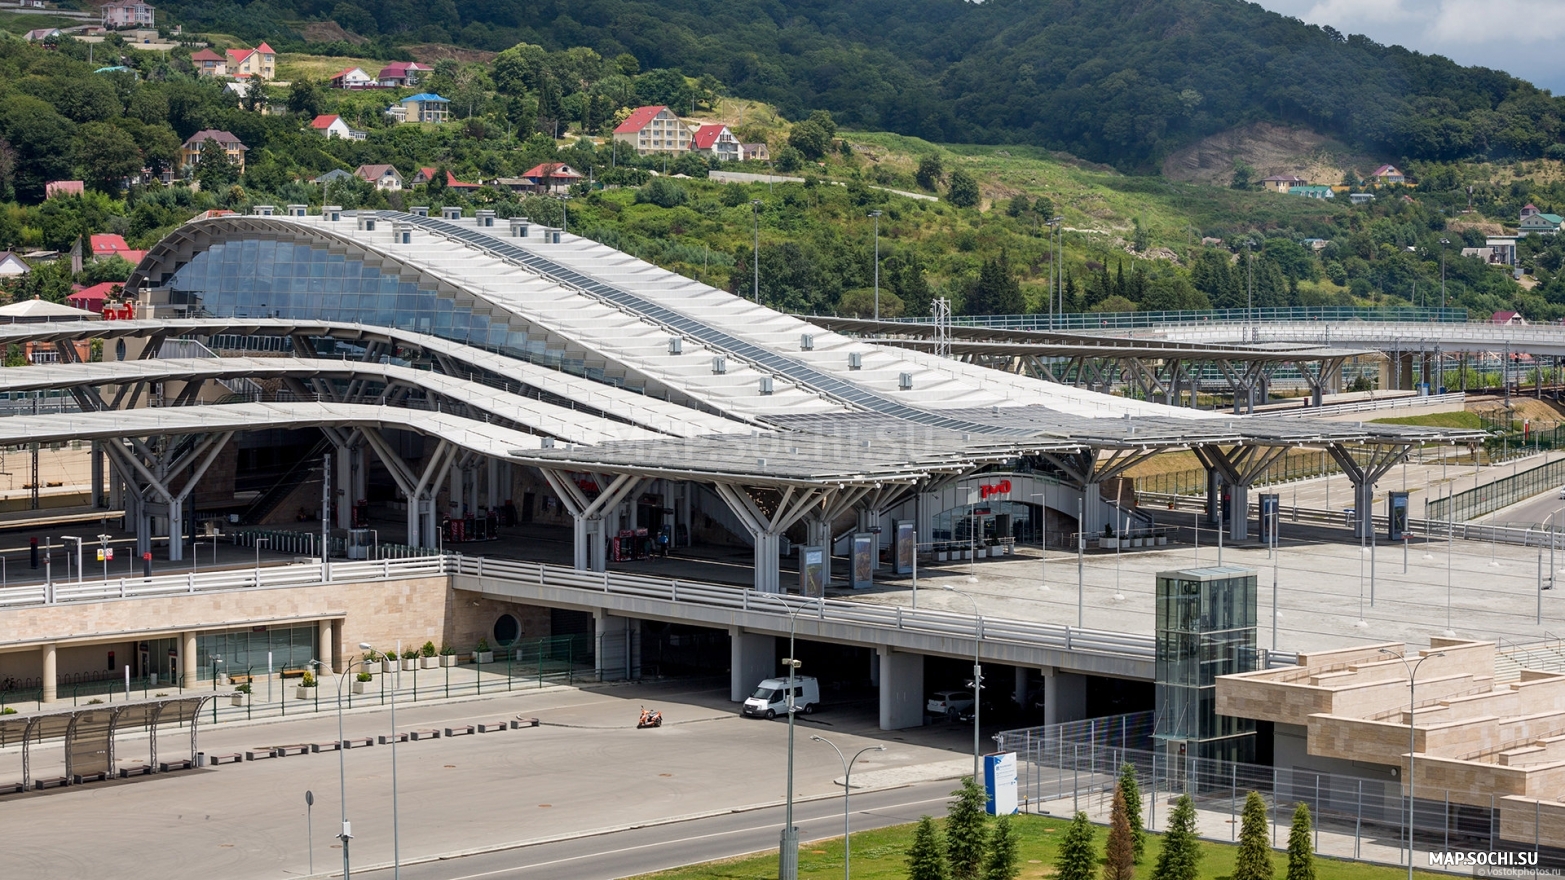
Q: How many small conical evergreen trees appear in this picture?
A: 9